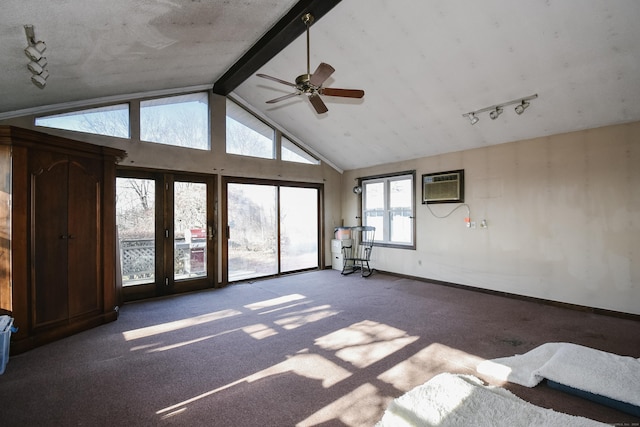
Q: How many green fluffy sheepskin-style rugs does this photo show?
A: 0